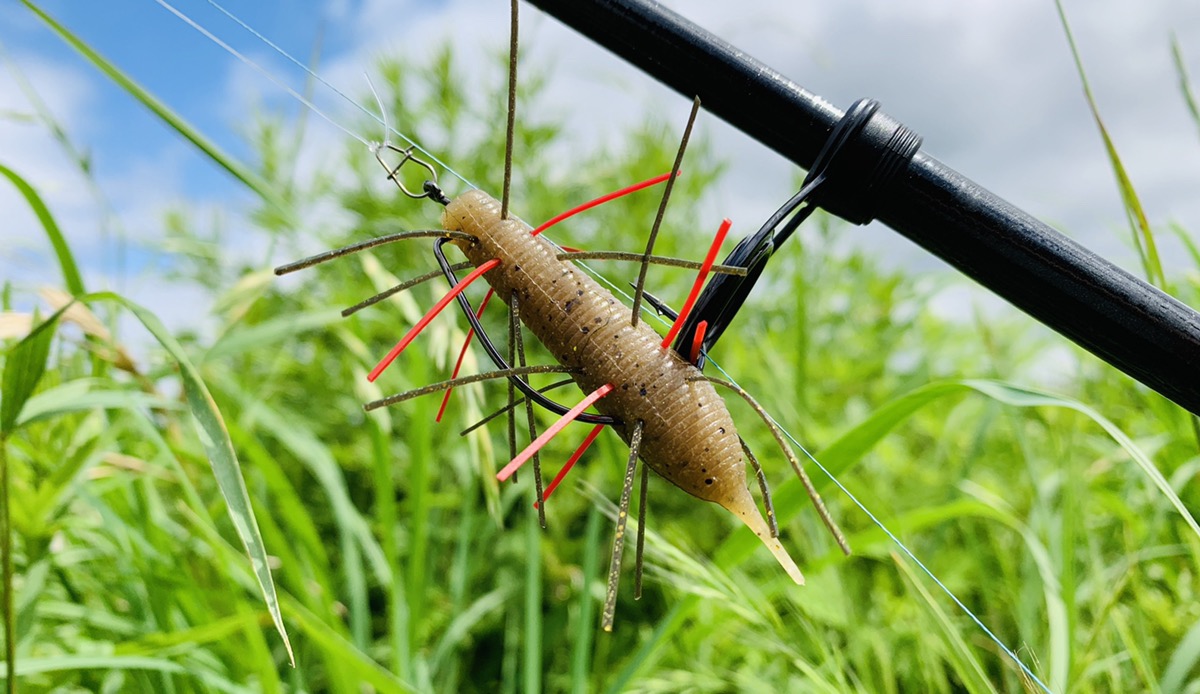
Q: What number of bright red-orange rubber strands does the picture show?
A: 8